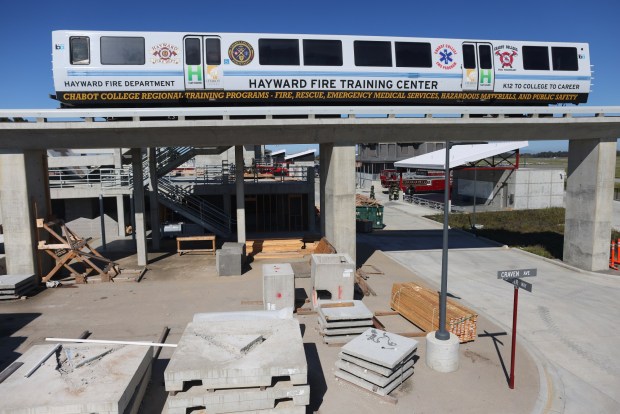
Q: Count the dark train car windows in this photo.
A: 12